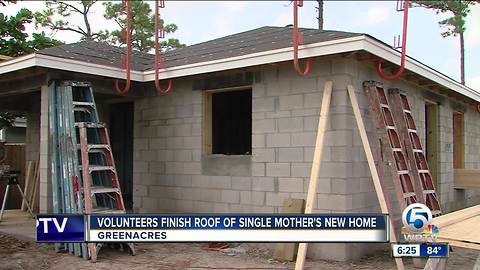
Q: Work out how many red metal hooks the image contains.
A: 4